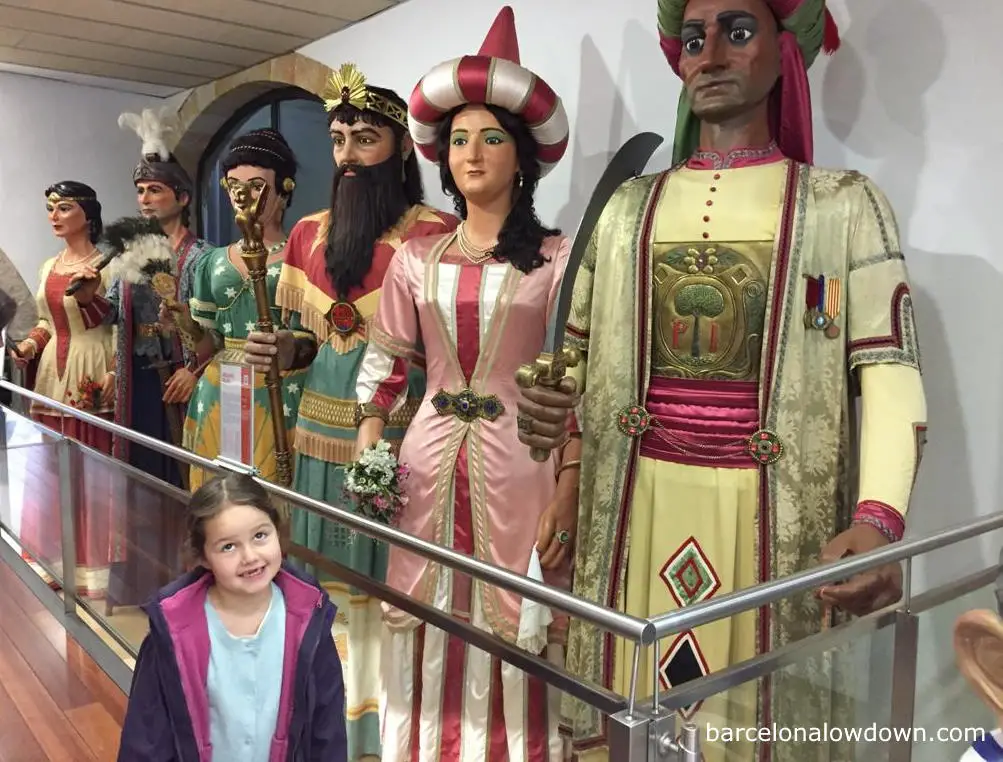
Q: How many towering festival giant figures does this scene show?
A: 6